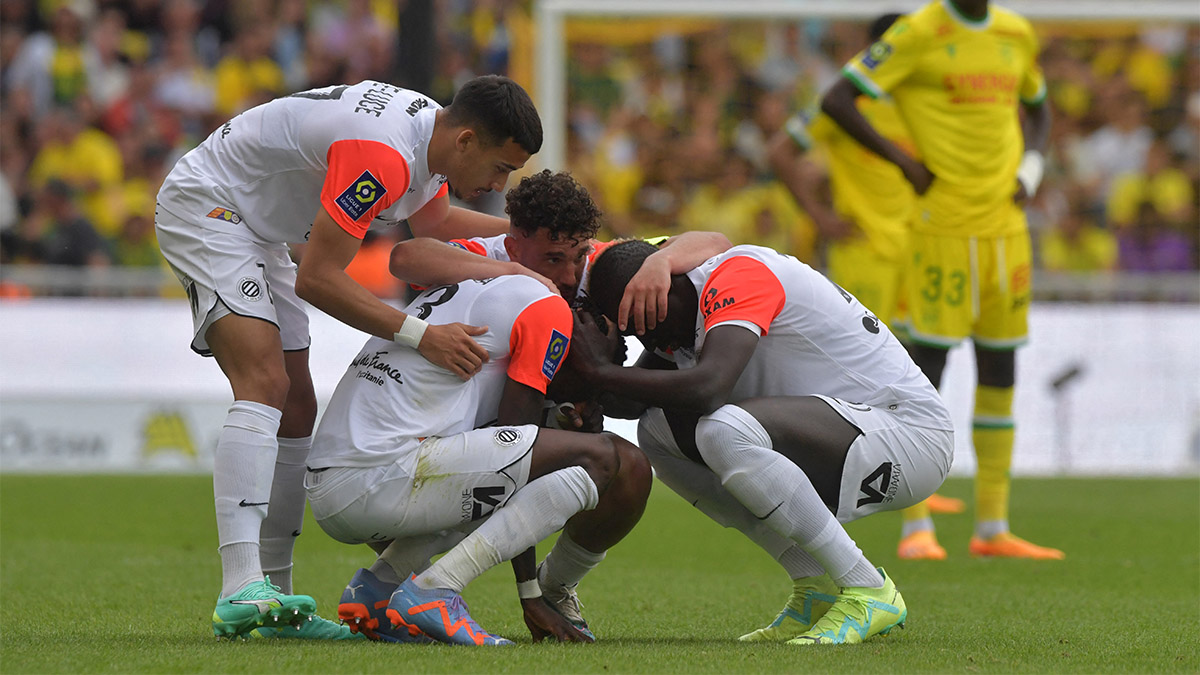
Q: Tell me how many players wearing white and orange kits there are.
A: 4